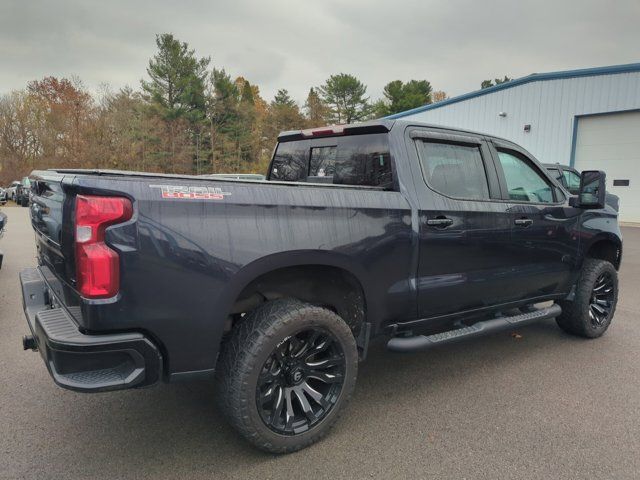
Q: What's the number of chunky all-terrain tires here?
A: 2